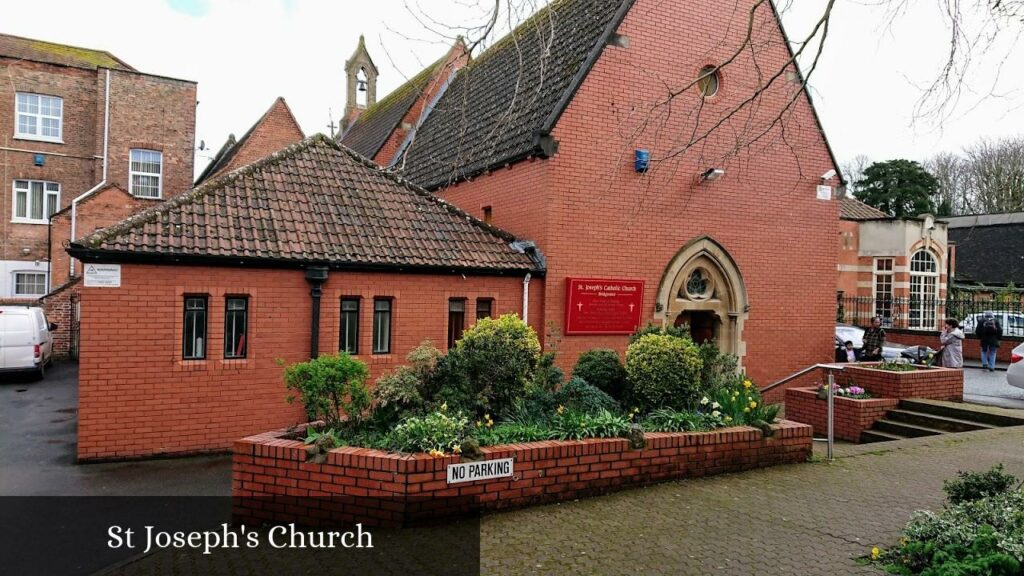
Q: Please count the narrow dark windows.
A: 6